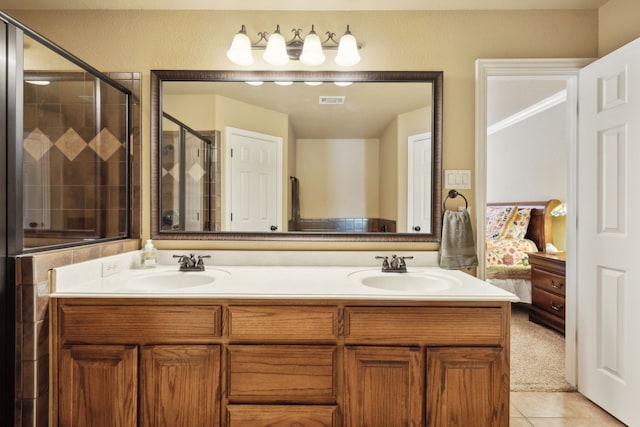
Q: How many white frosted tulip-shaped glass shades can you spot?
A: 4